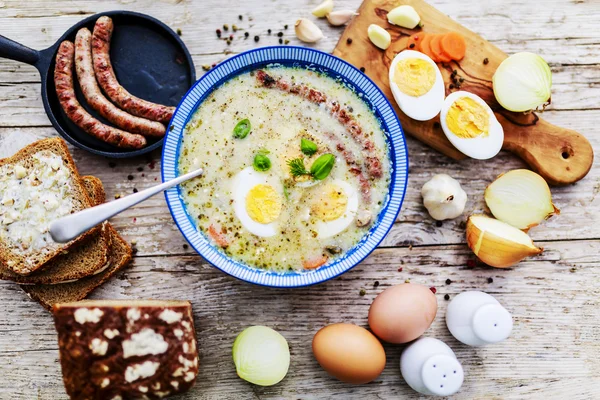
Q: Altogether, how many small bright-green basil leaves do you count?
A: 4